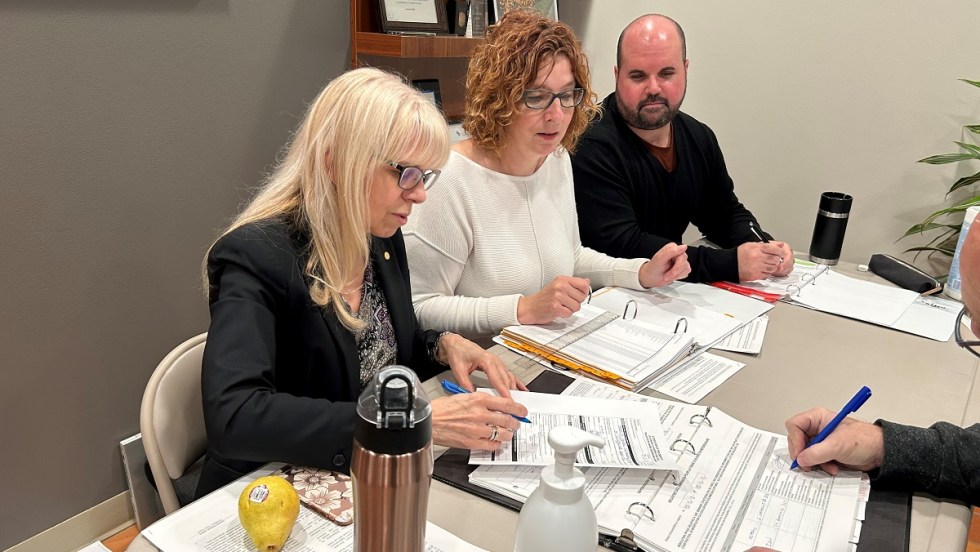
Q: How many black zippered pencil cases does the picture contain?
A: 1